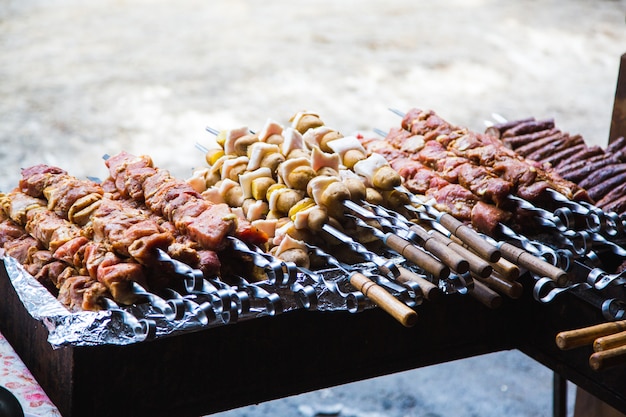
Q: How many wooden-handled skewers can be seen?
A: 13